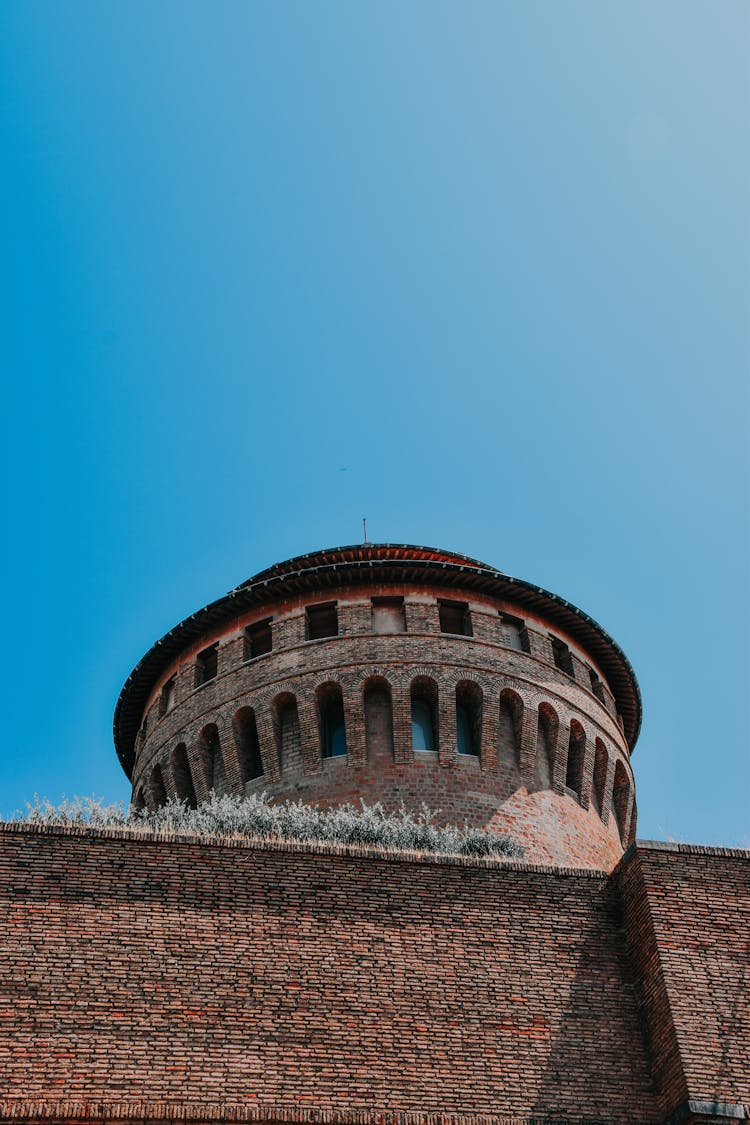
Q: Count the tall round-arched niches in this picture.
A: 15